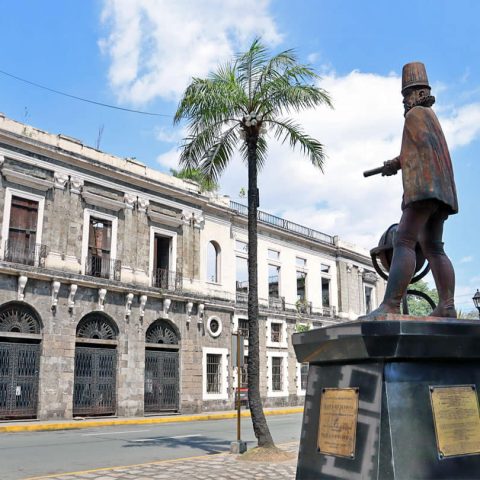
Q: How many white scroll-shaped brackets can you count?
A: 9